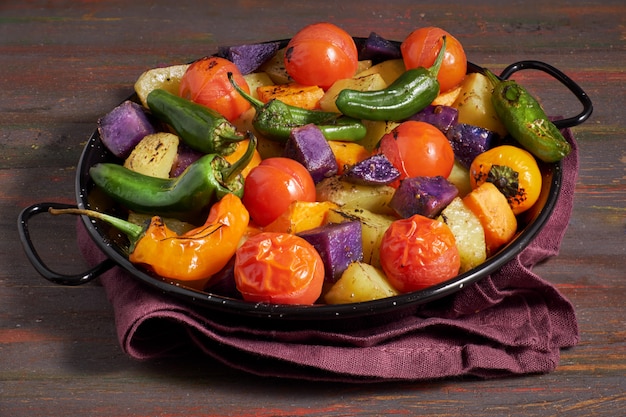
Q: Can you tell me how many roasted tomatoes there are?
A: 7